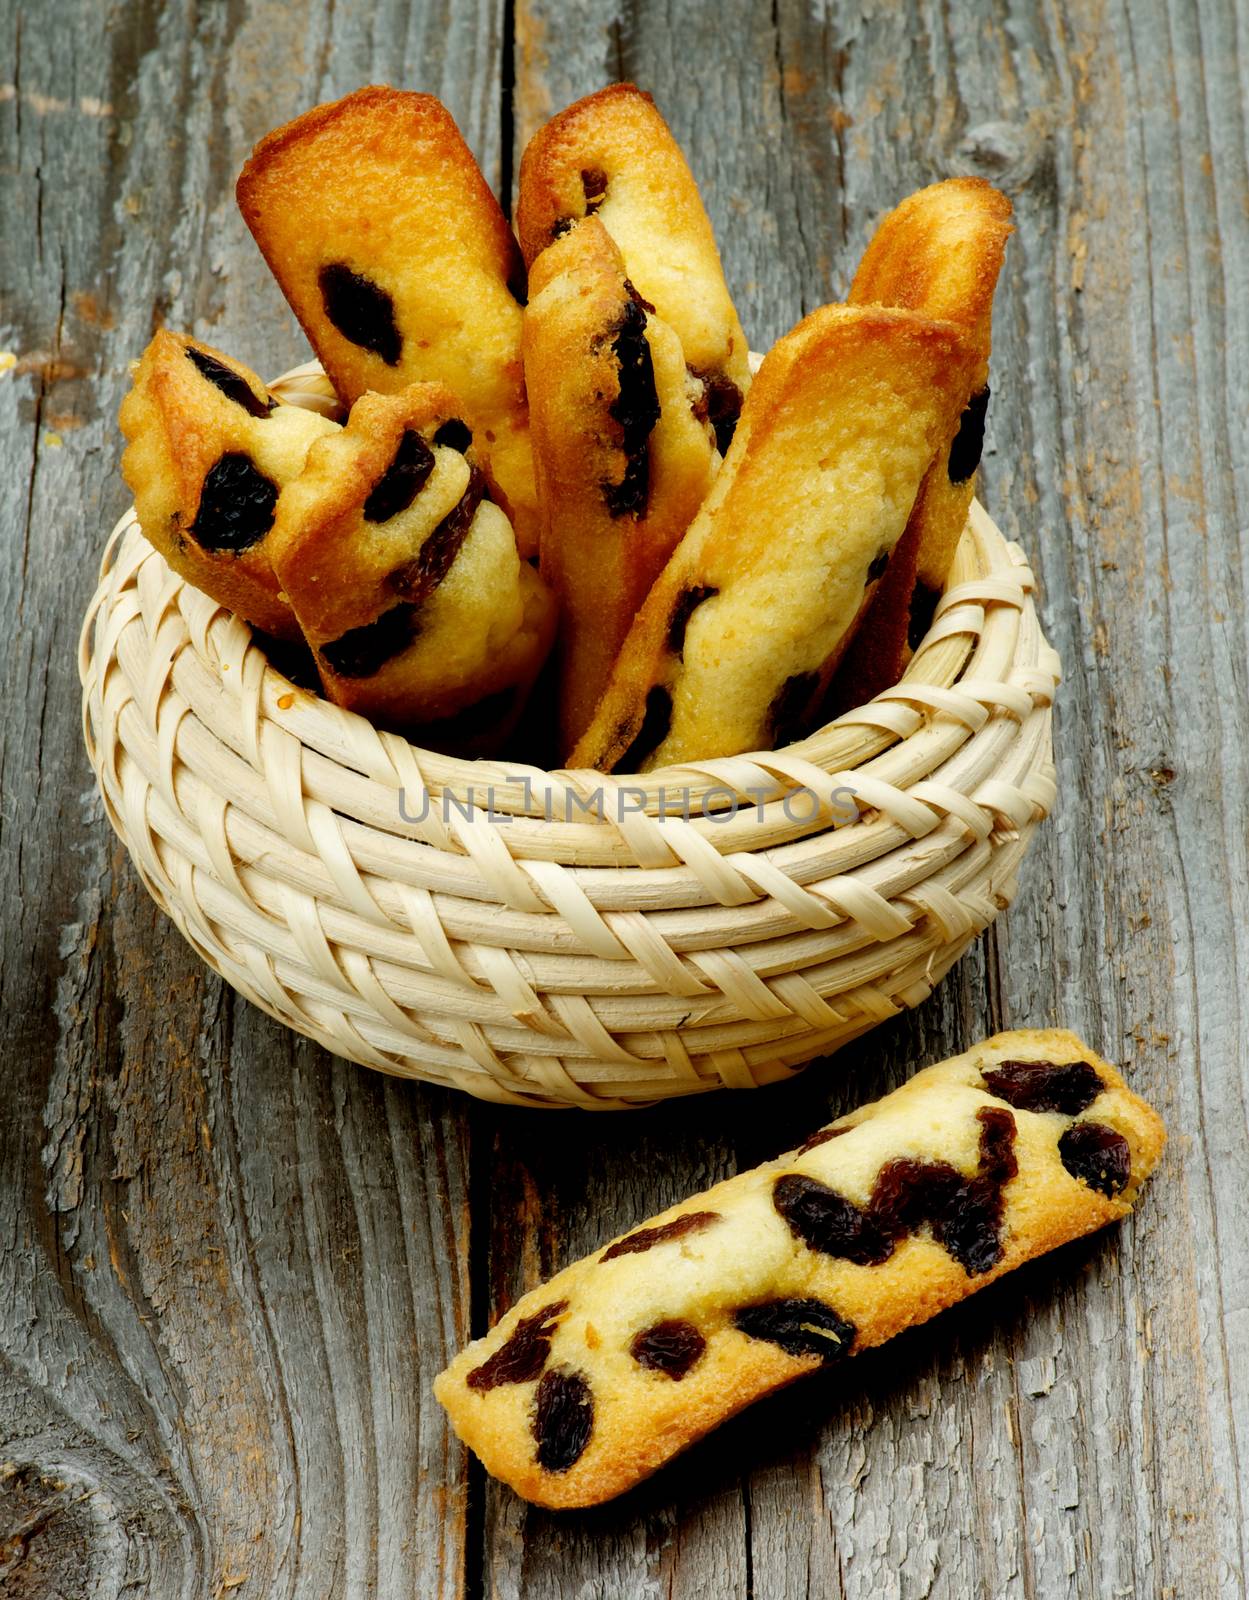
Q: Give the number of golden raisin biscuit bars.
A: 8